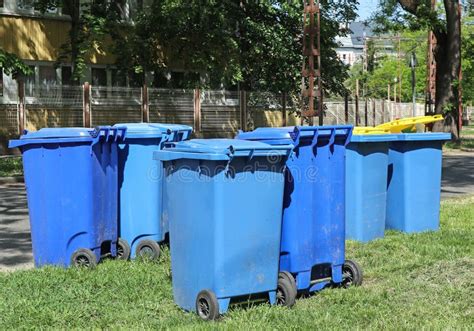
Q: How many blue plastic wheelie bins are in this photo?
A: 6